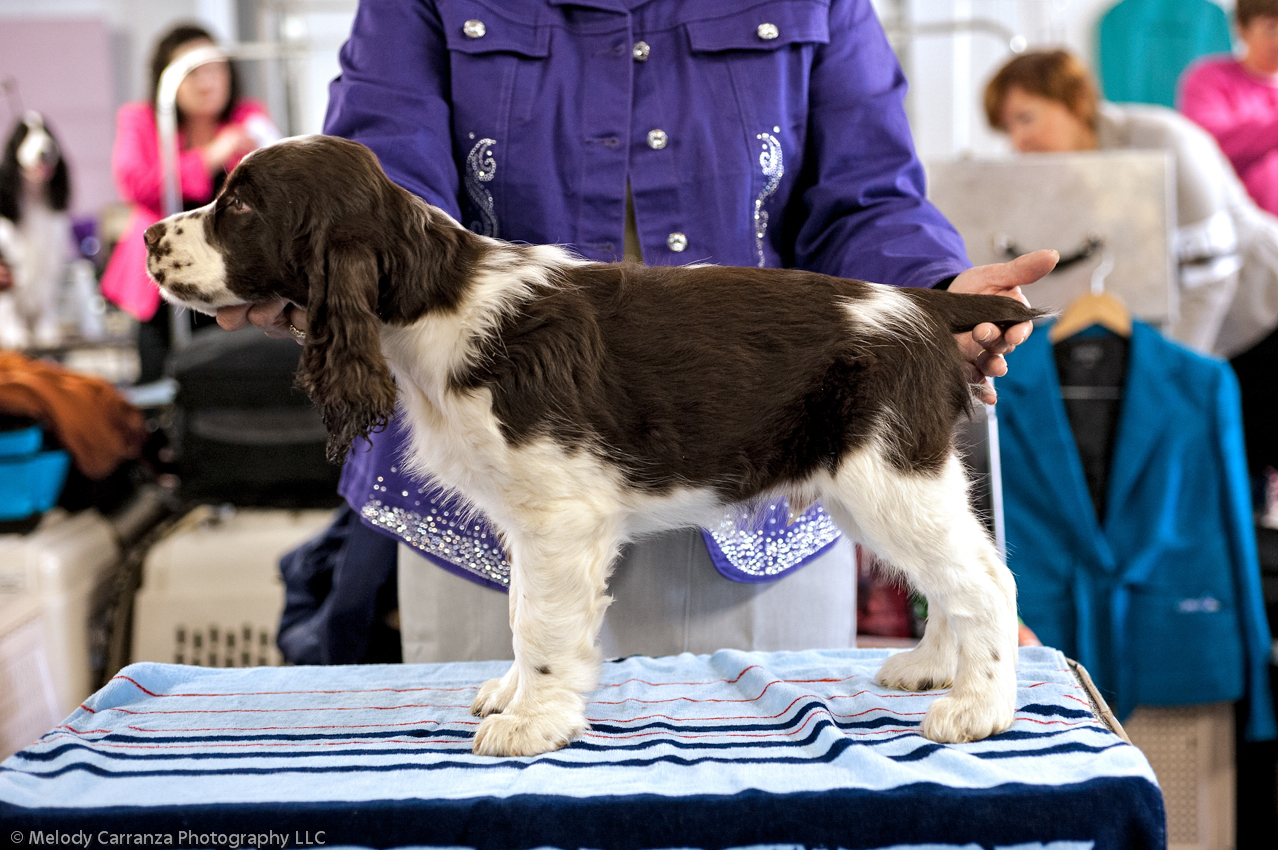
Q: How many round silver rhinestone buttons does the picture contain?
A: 5